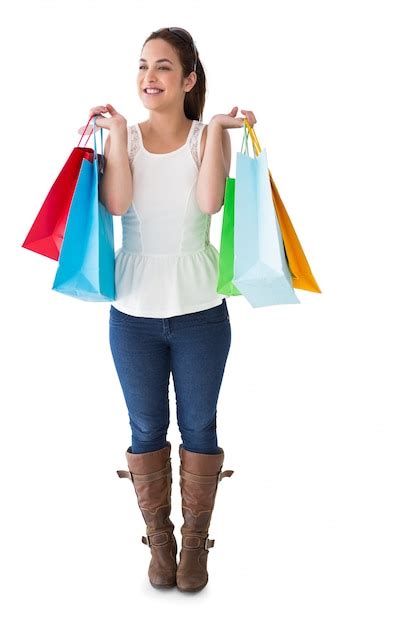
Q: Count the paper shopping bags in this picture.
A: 5